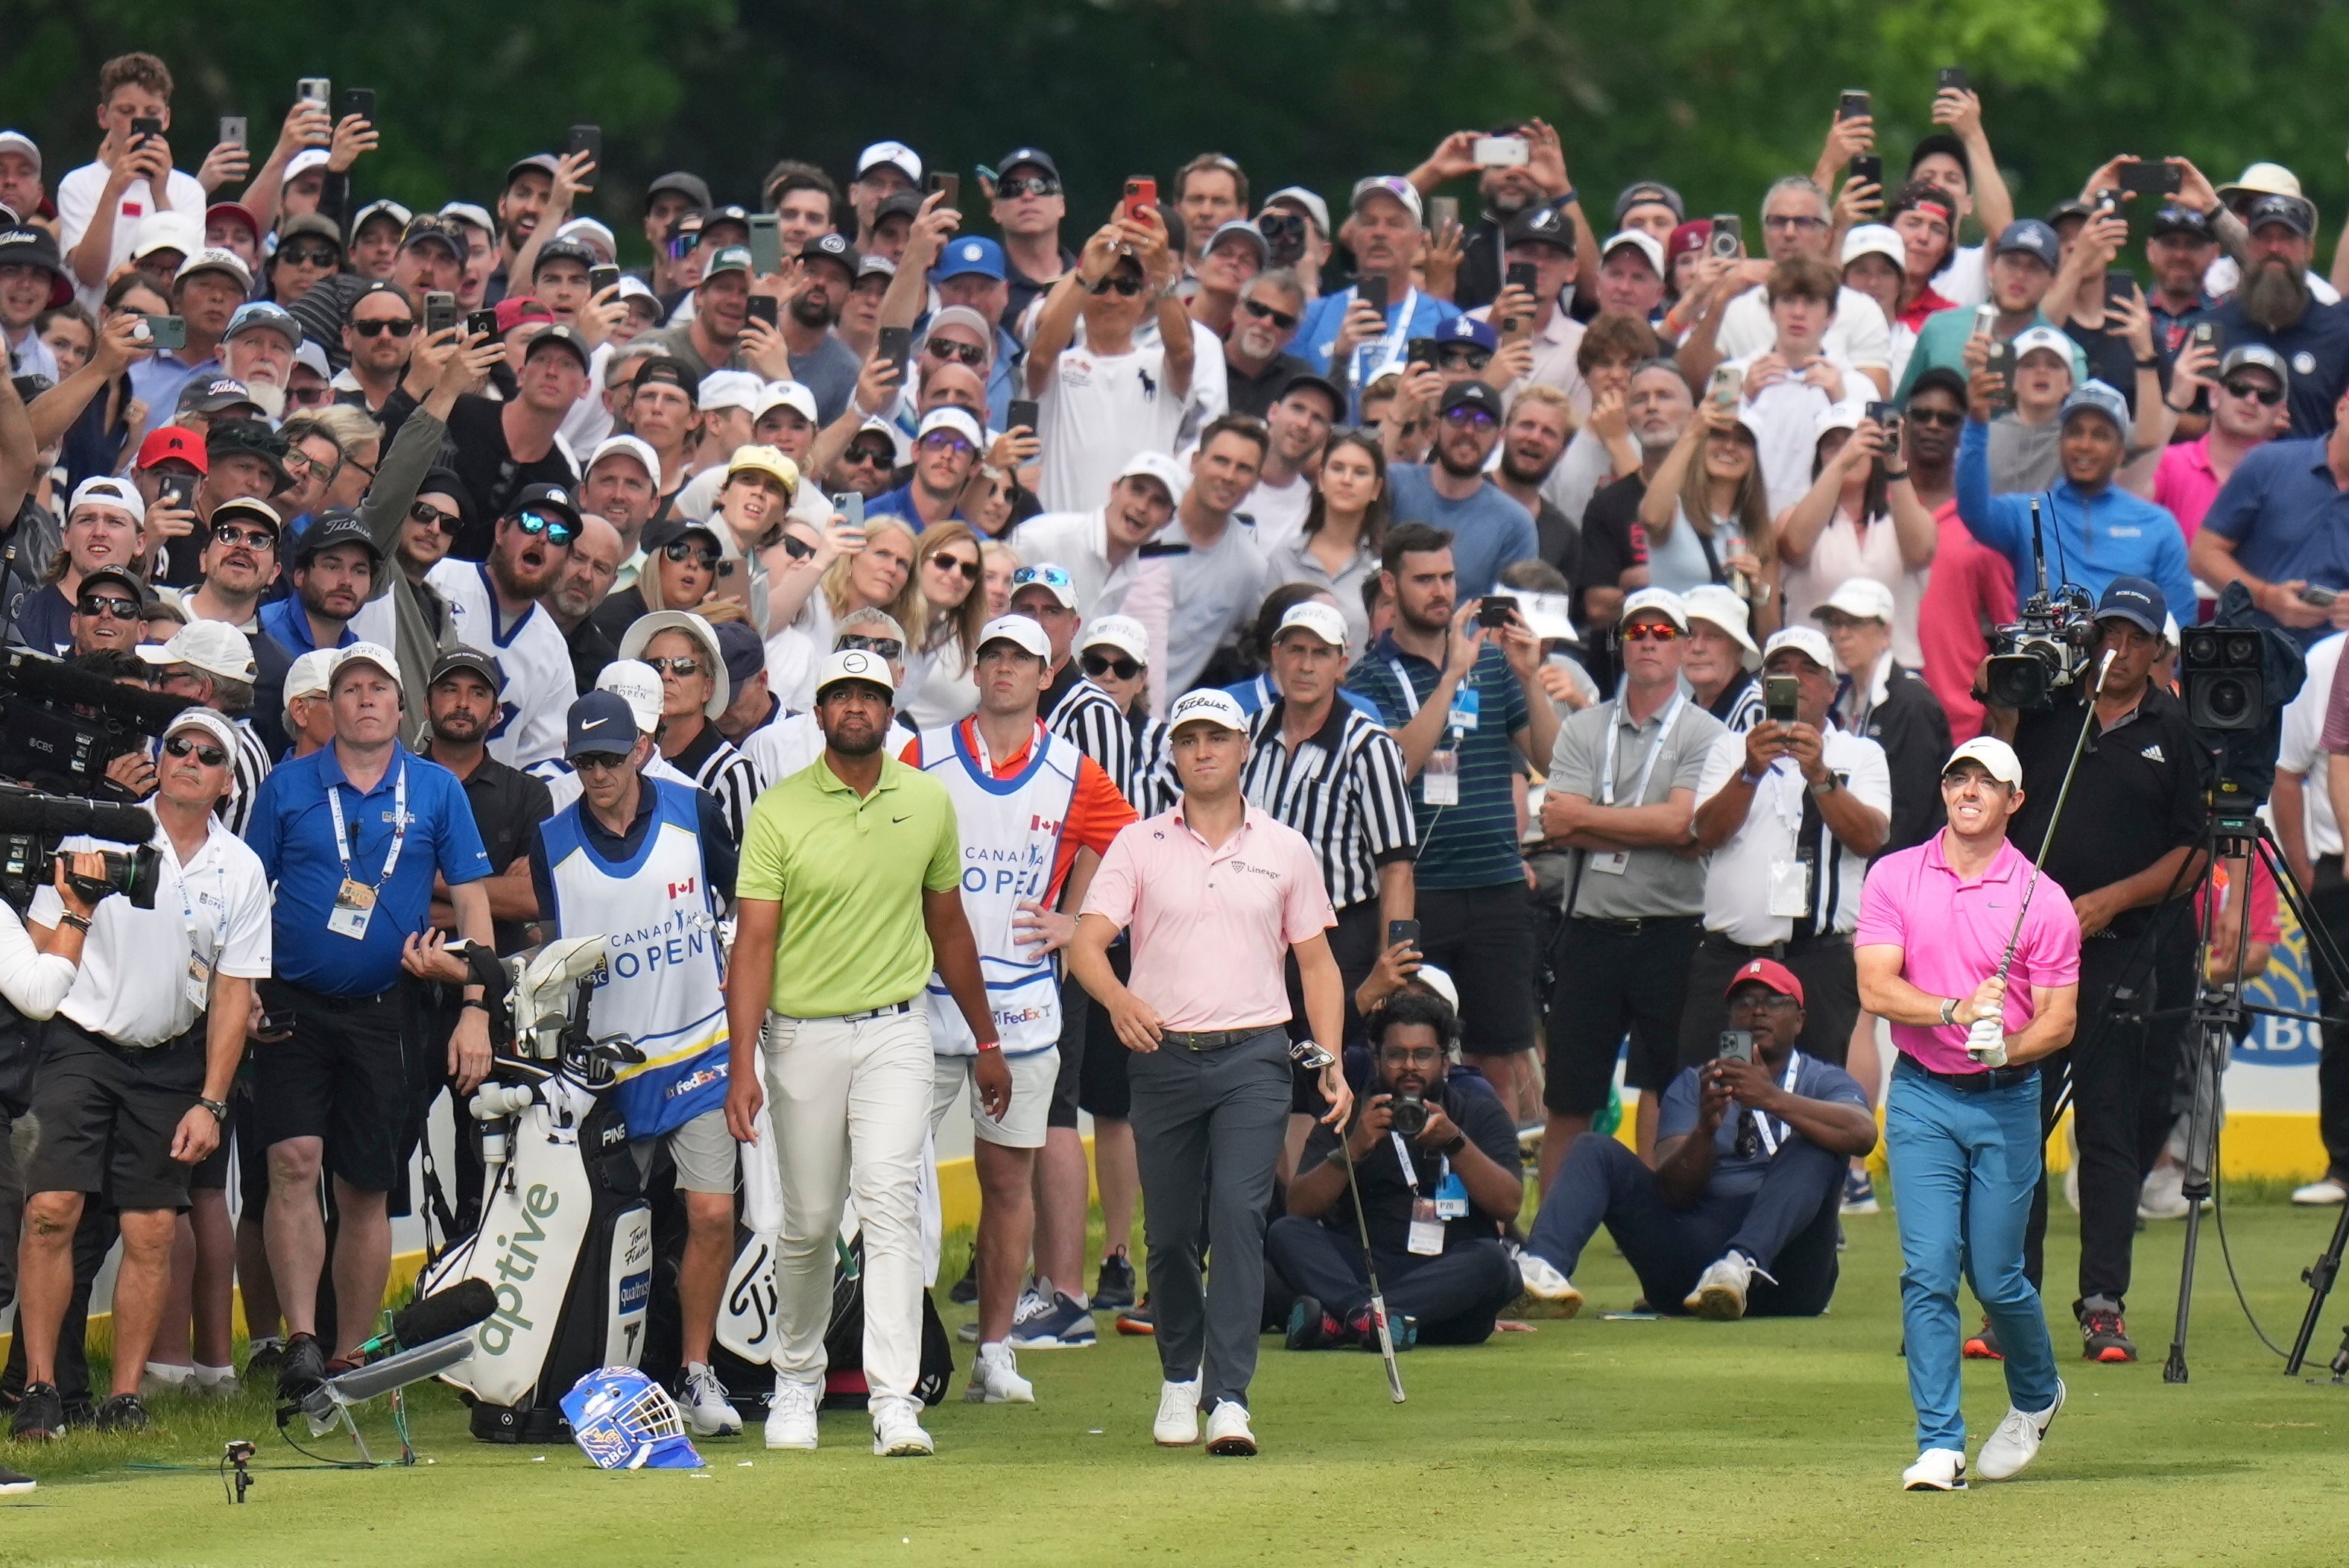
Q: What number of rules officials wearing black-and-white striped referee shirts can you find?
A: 6